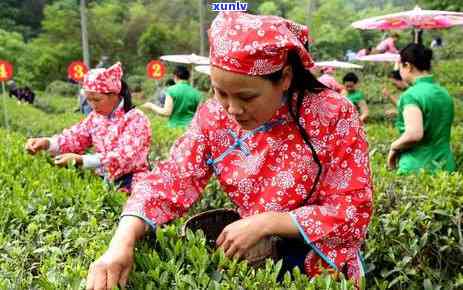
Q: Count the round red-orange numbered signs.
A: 3